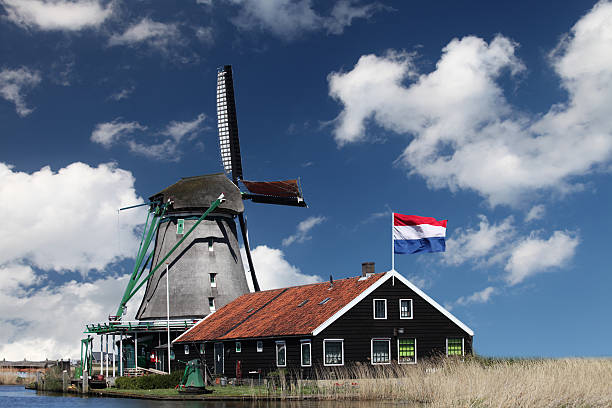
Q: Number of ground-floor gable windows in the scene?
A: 4